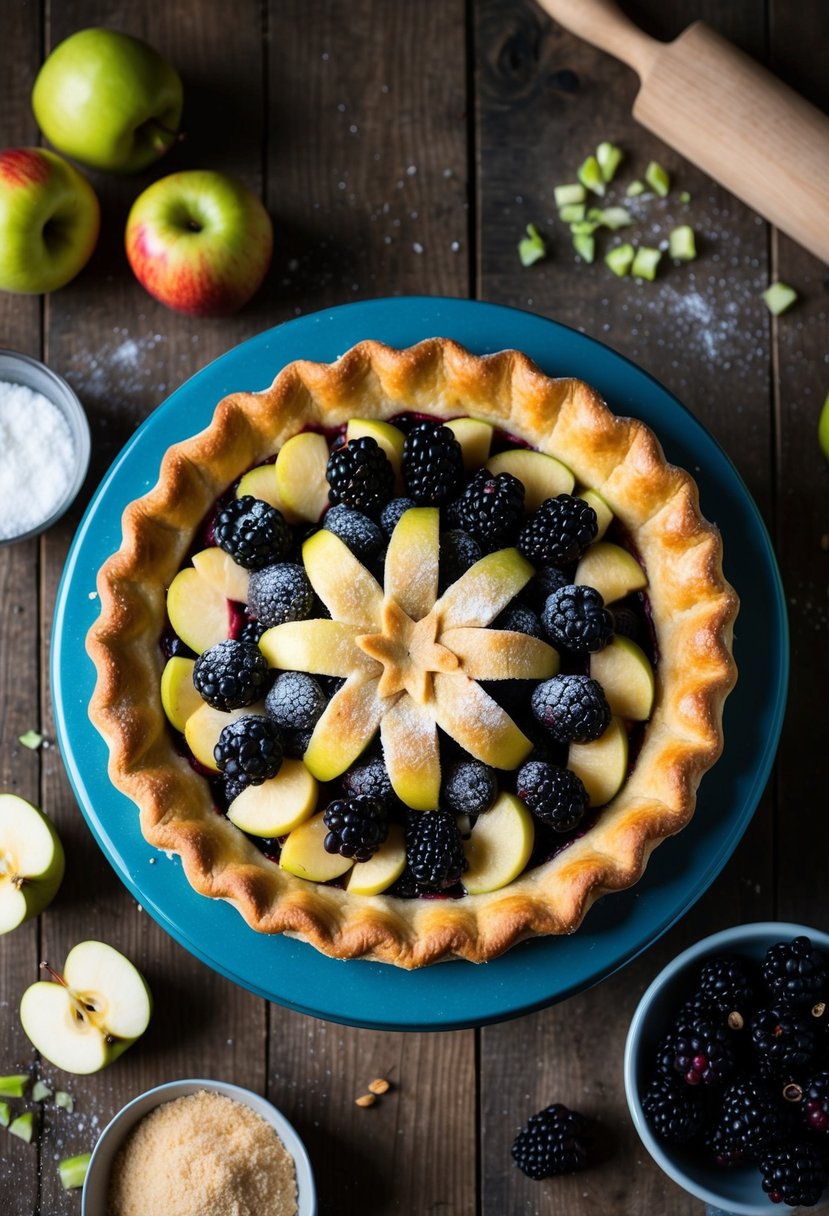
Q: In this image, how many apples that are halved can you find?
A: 2